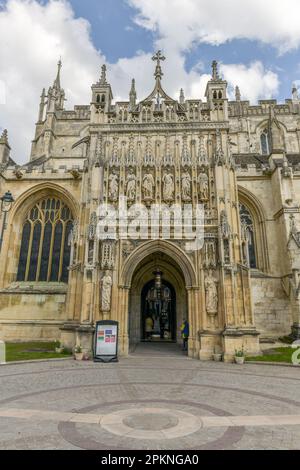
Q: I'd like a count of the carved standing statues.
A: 8